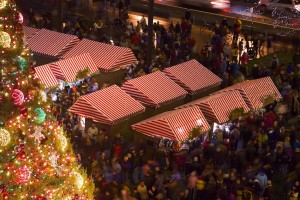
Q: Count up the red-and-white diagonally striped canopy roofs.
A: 11